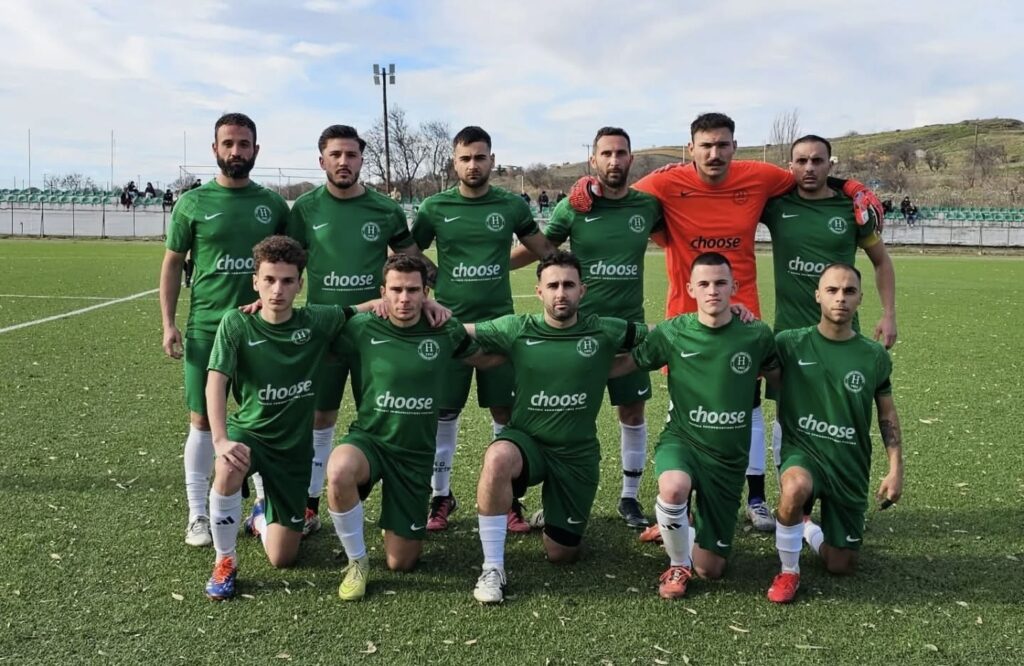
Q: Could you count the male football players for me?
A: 11